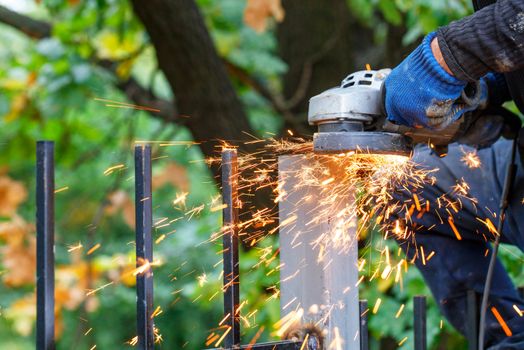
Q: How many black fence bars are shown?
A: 6